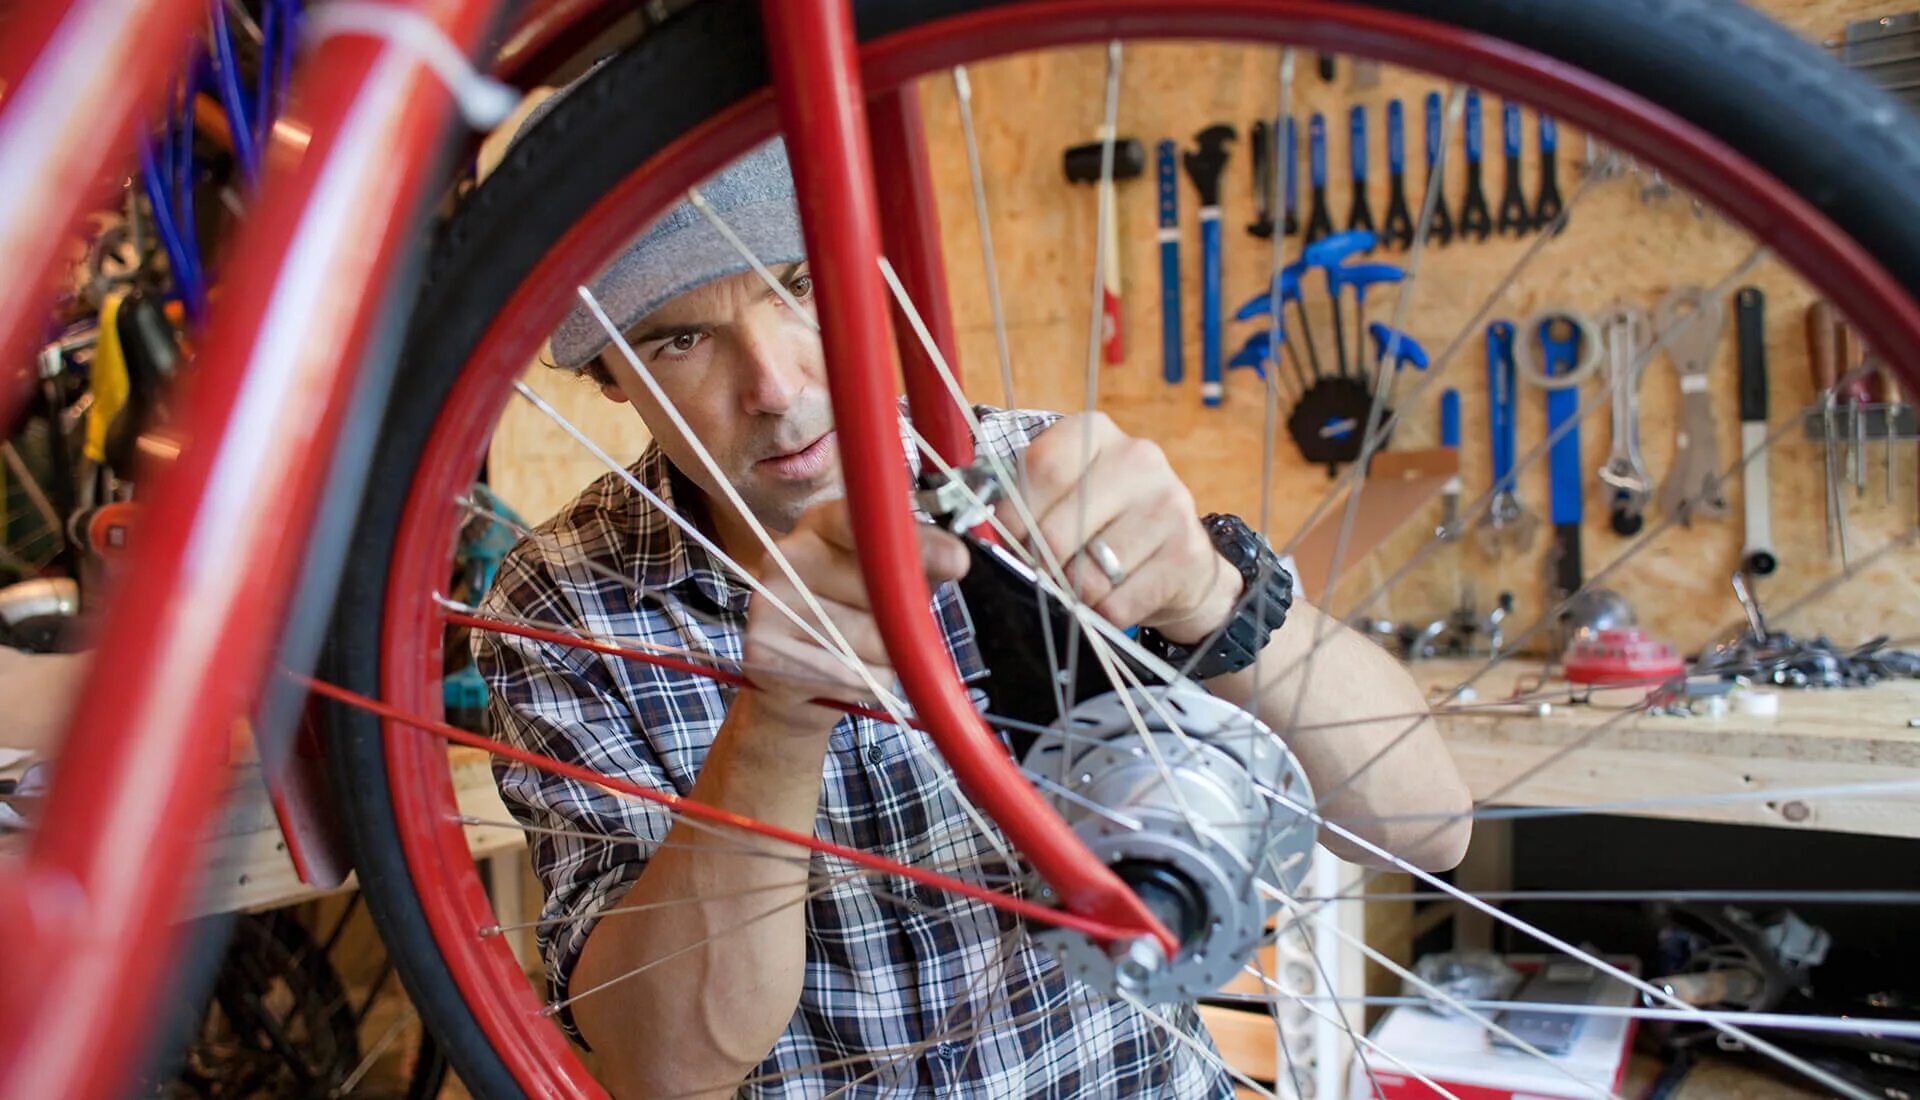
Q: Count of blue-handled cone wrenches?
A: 7